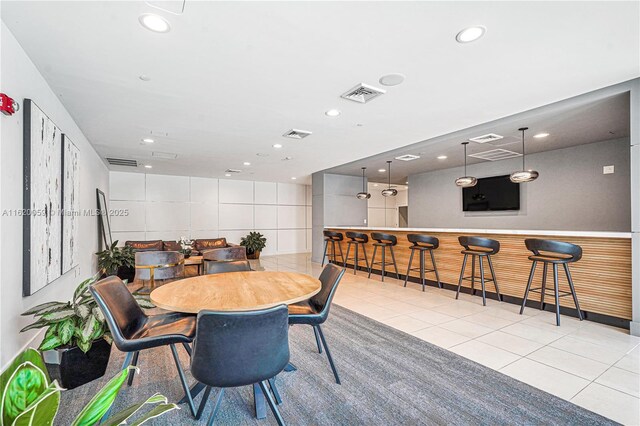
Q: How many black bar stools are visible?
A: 6